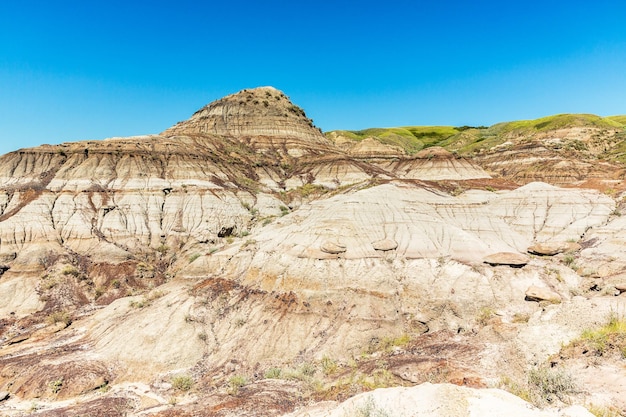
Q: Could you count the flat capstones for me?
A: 5